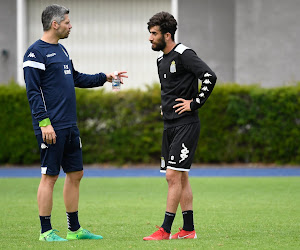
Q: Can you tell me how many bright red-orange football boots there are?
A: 2